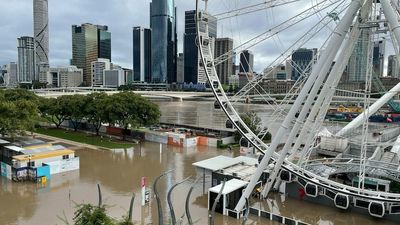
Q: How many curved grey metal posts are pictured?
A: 7